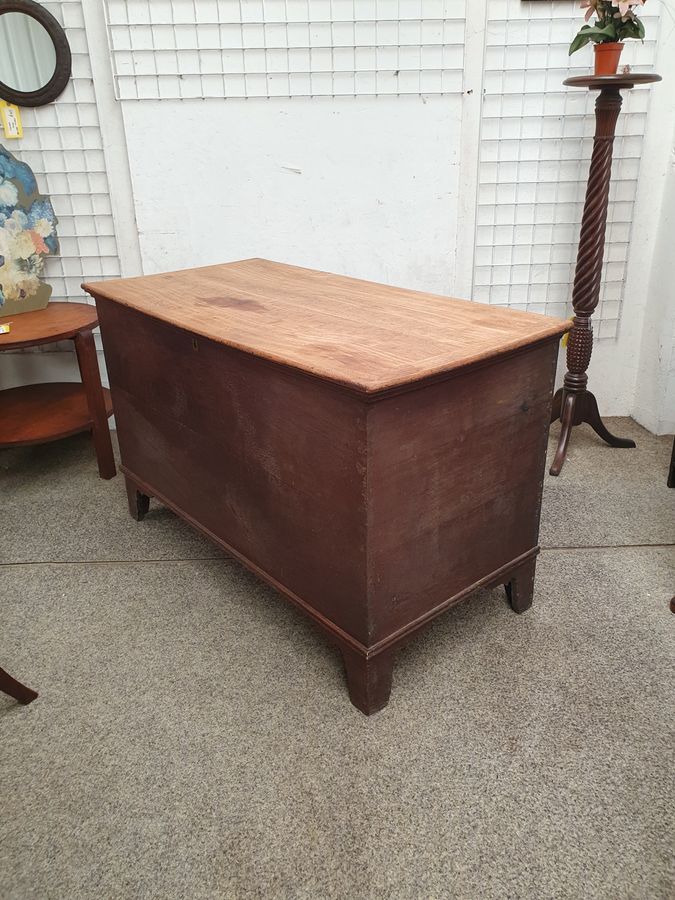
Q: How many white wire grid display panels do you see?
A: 3